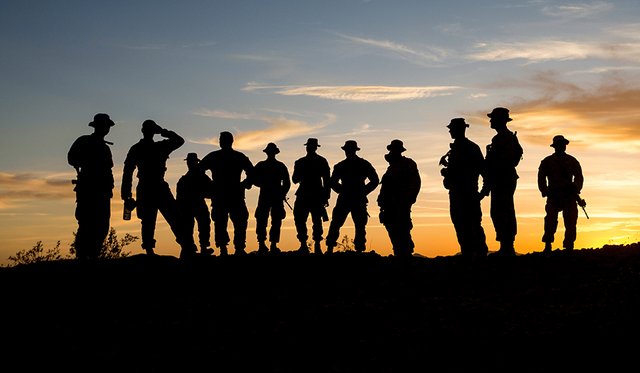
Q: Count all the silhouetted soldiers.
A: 11